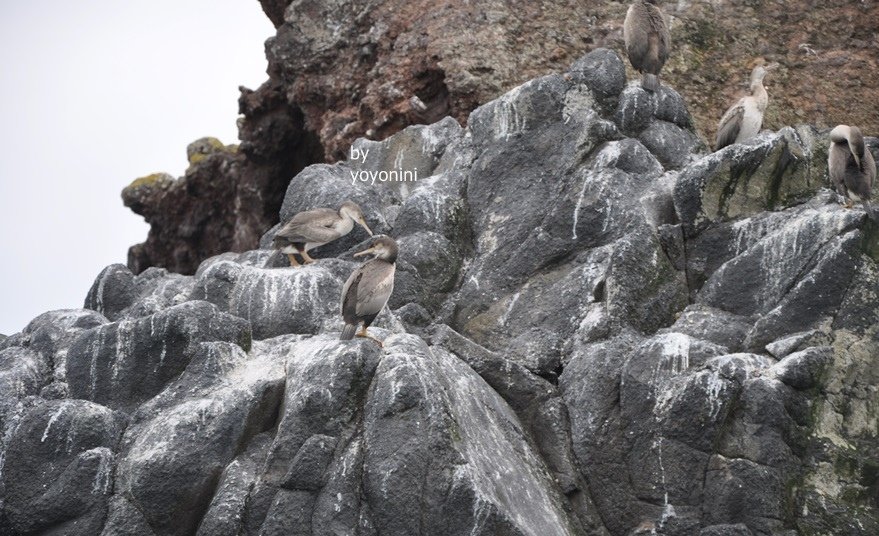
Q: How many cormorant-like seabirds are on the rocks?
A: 5